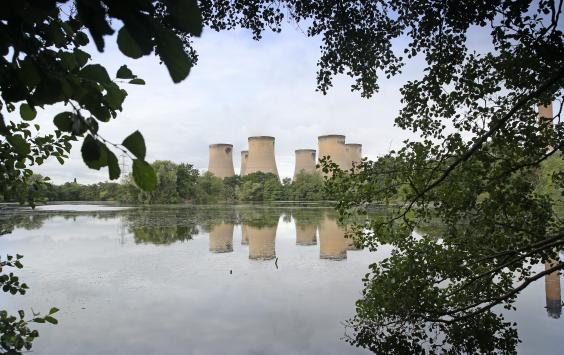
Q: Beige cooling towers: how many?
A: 6